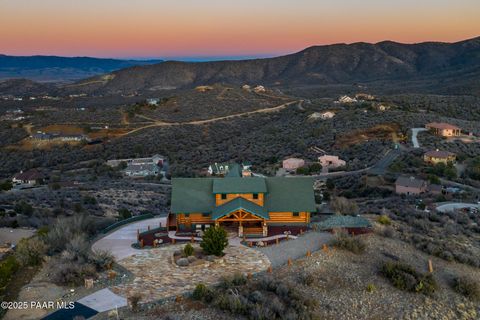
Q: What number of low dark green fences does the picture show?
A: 1